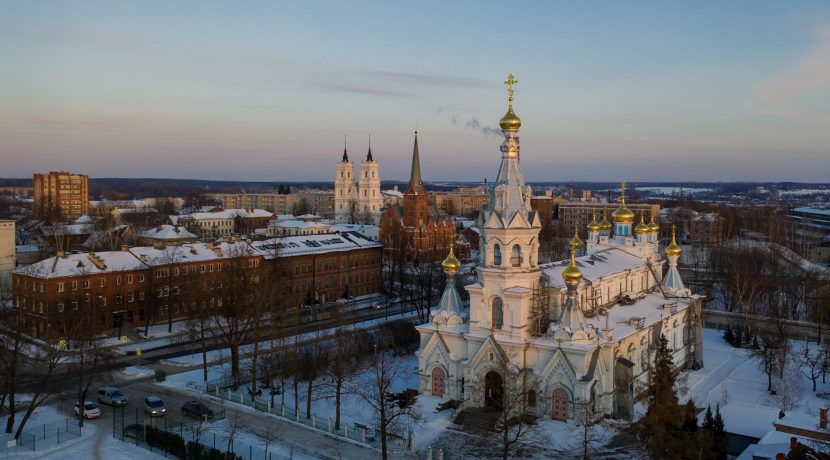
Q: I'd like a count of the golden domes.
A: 10